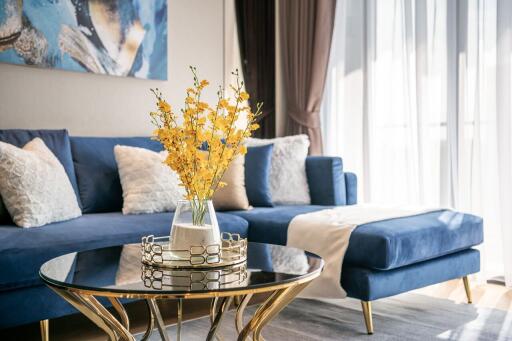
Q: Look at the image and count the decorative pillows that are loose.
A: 5